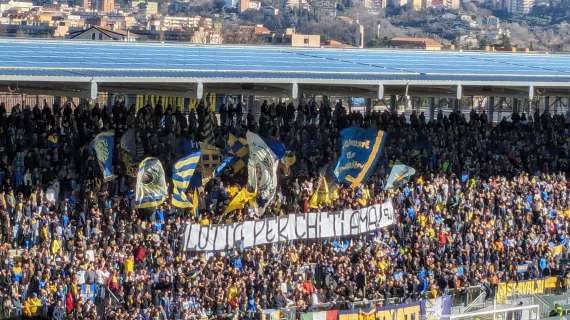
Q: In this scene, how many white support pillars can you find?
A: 6